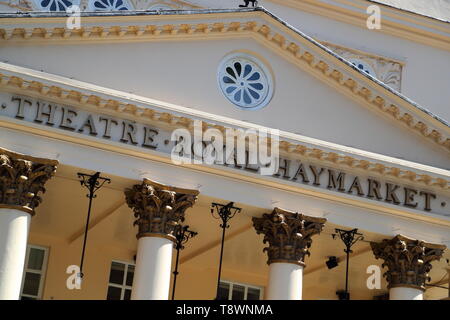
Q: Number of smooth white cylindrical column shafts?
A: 4